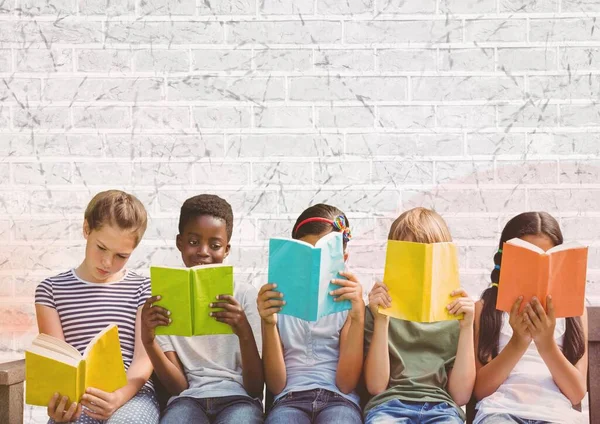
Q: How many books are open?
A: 5